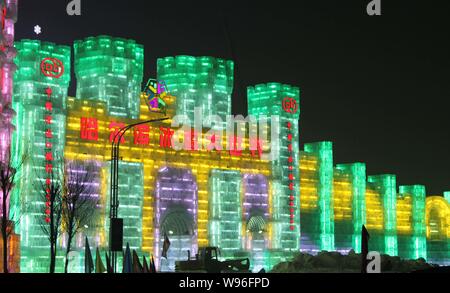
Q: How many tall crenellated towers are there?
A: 4